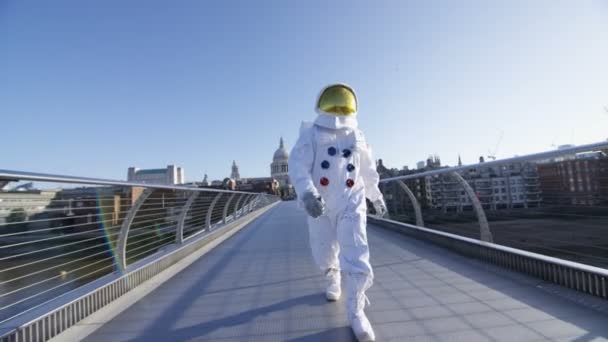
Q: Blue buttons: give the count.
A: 4